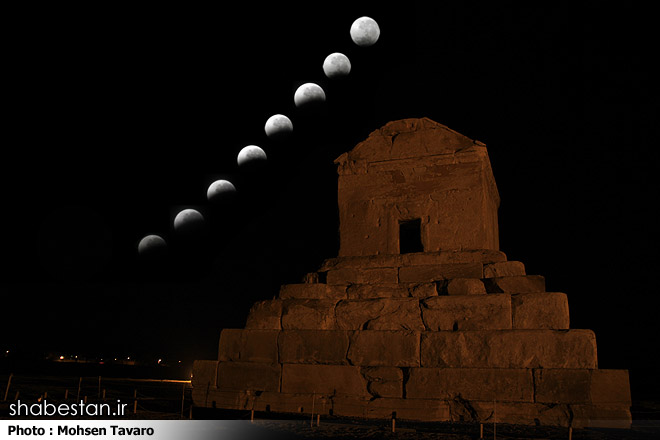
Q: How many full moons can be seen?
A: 1